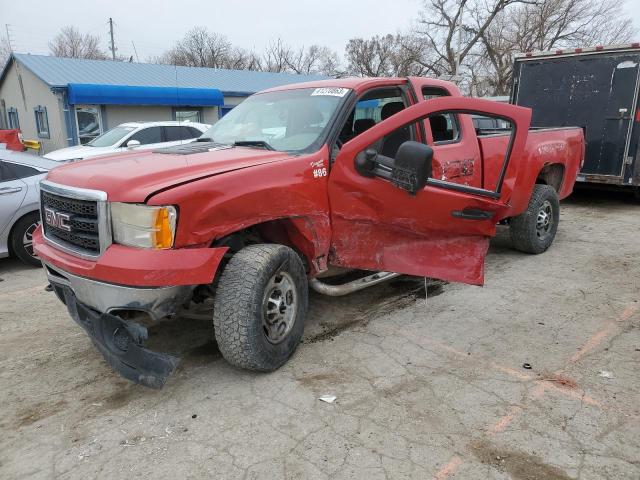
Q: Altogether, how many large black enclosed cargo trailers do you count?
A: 1